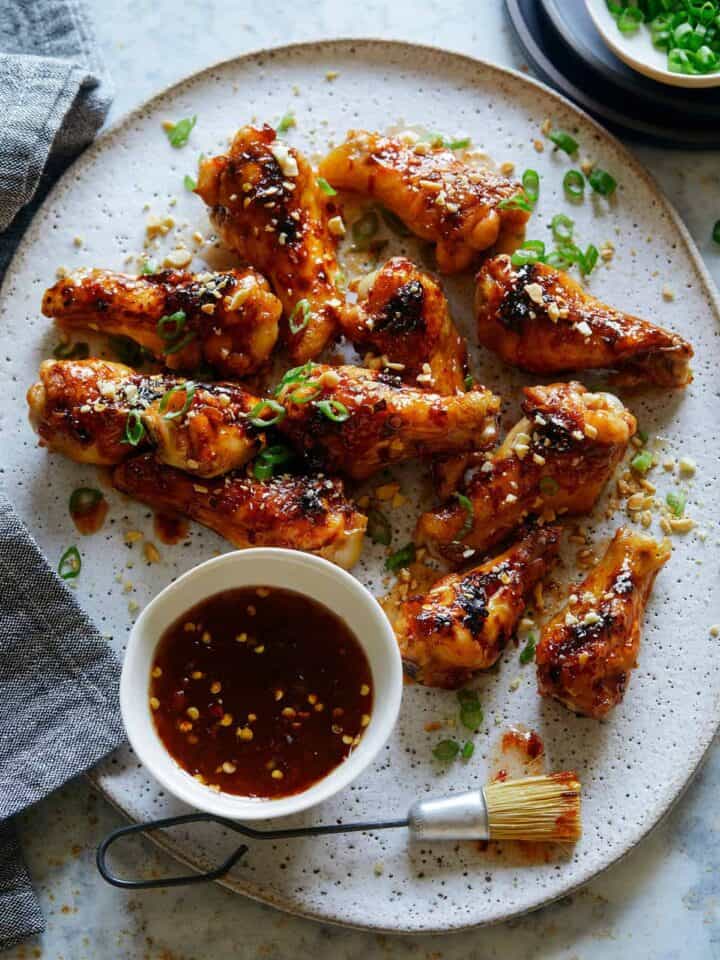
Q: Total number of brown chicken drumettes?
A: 11